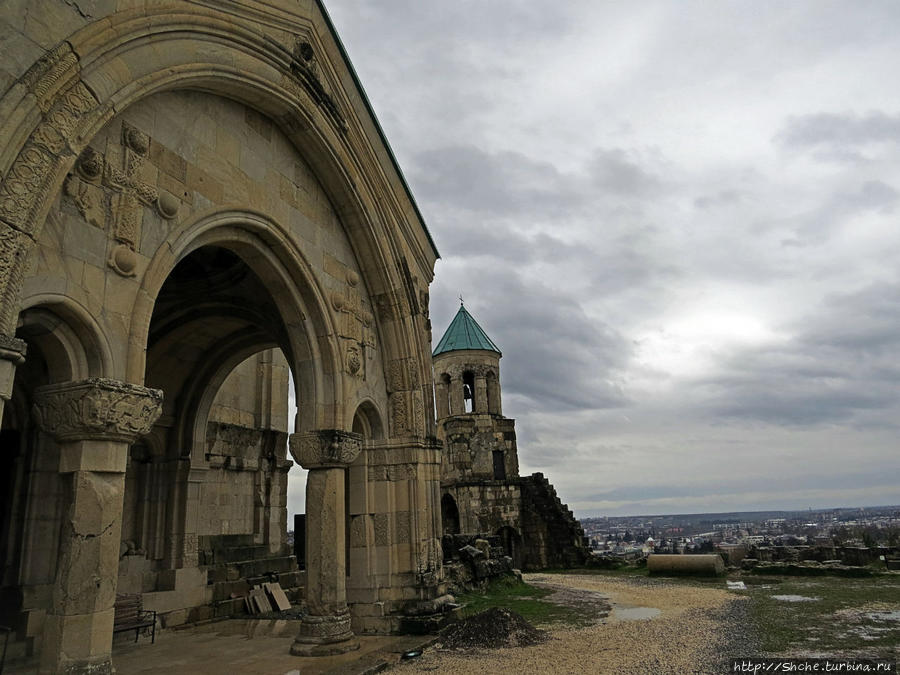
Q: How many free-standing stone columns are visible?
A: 2